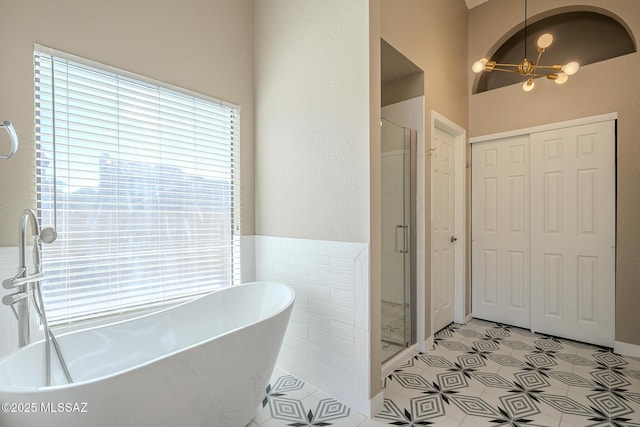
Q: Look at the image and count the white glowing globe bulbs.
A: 6